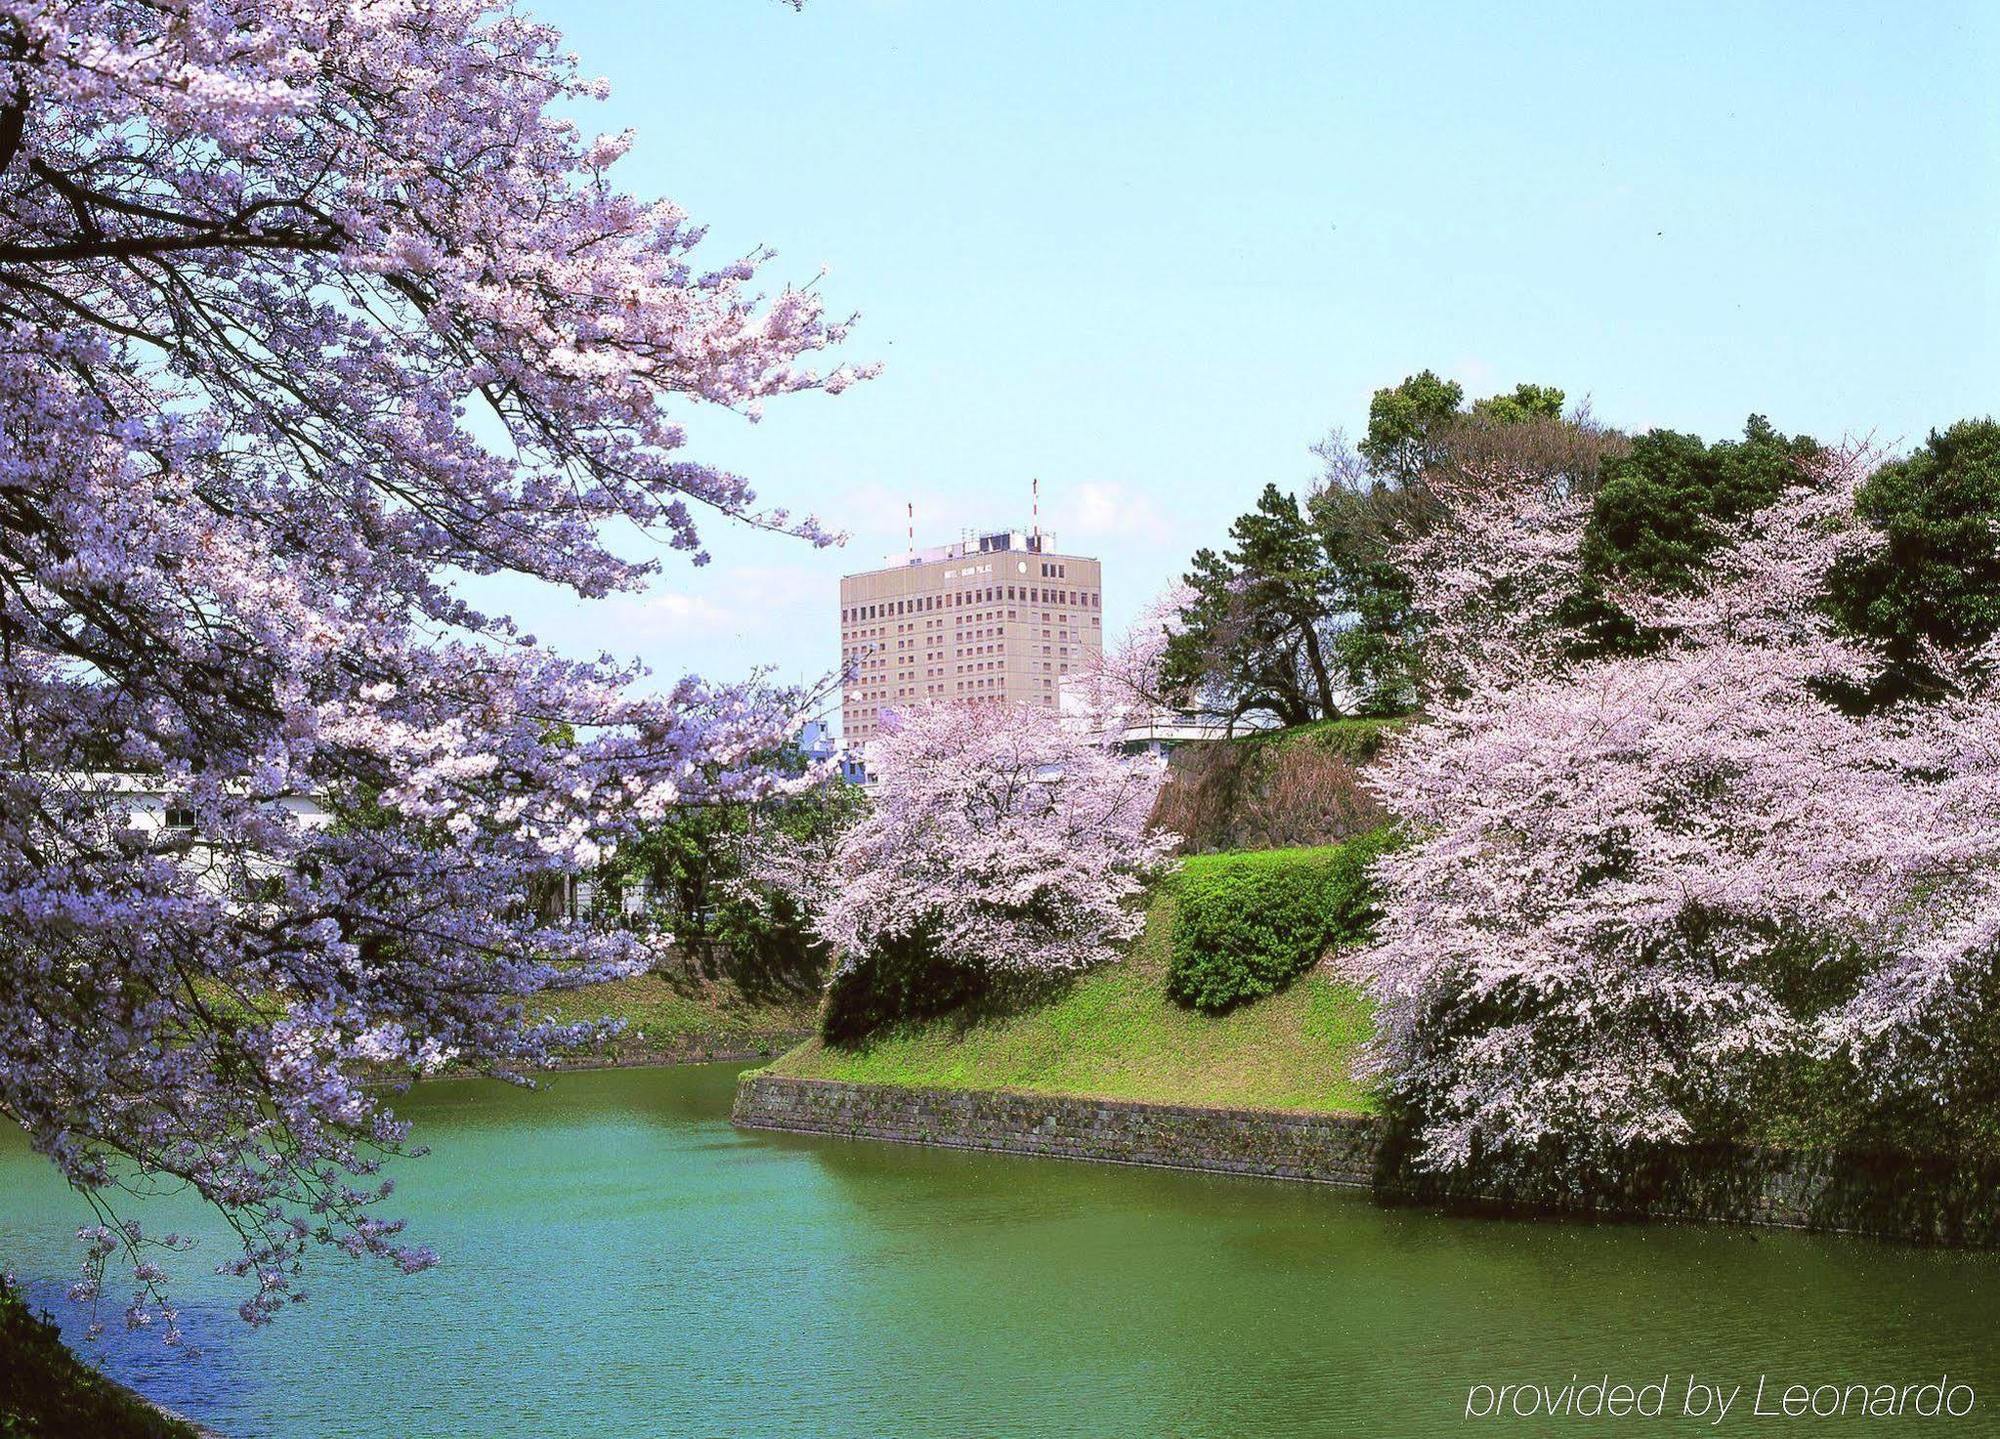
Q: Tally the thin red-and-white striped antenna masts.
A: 2